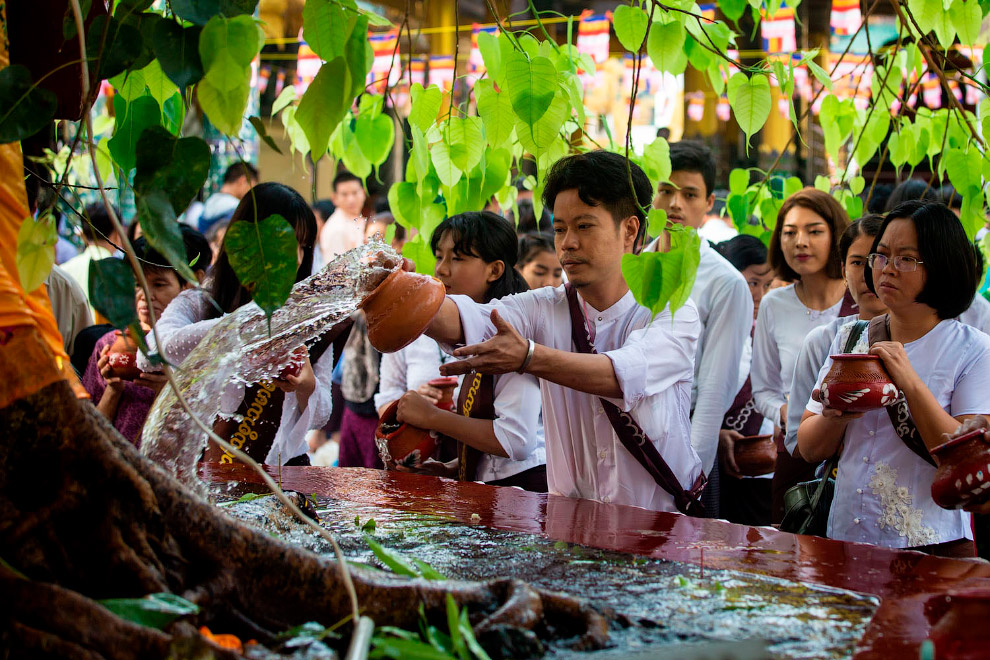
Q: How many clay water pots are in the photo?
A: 8